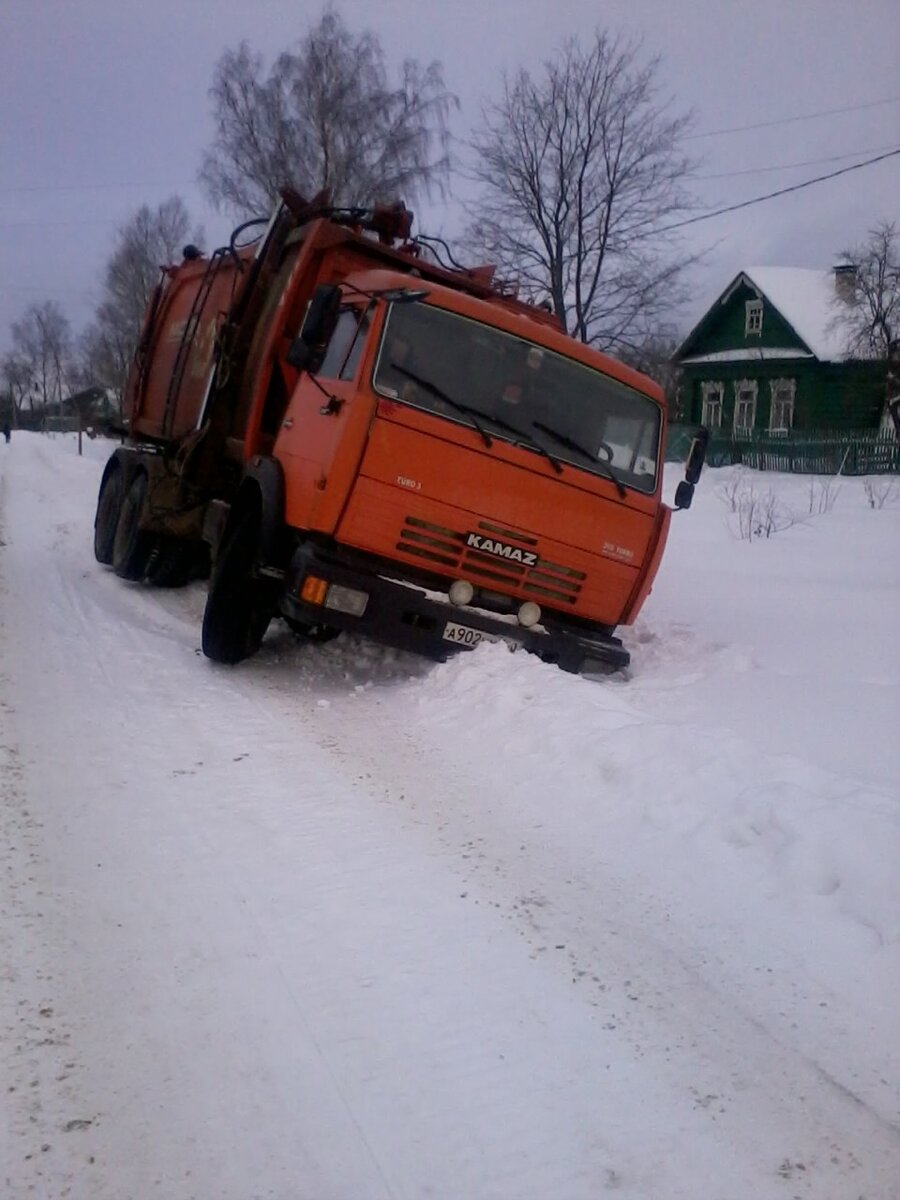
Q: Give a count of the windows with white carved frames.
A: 4